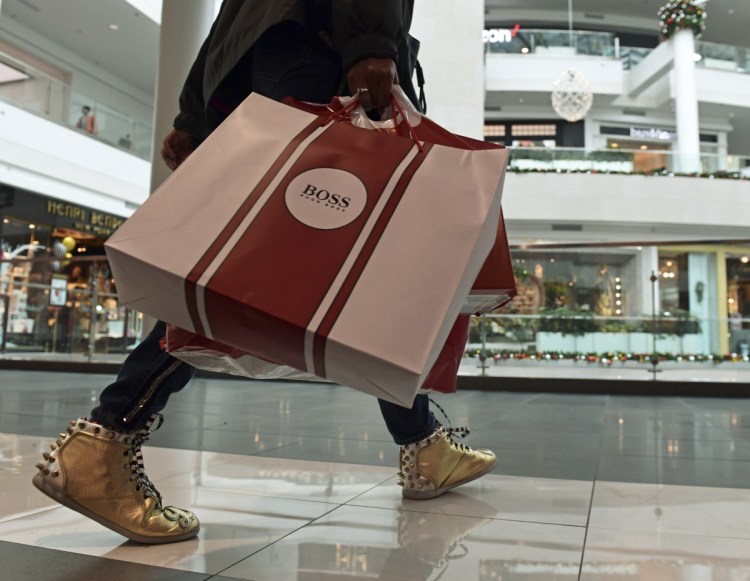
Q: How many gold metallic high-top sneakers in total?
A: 2